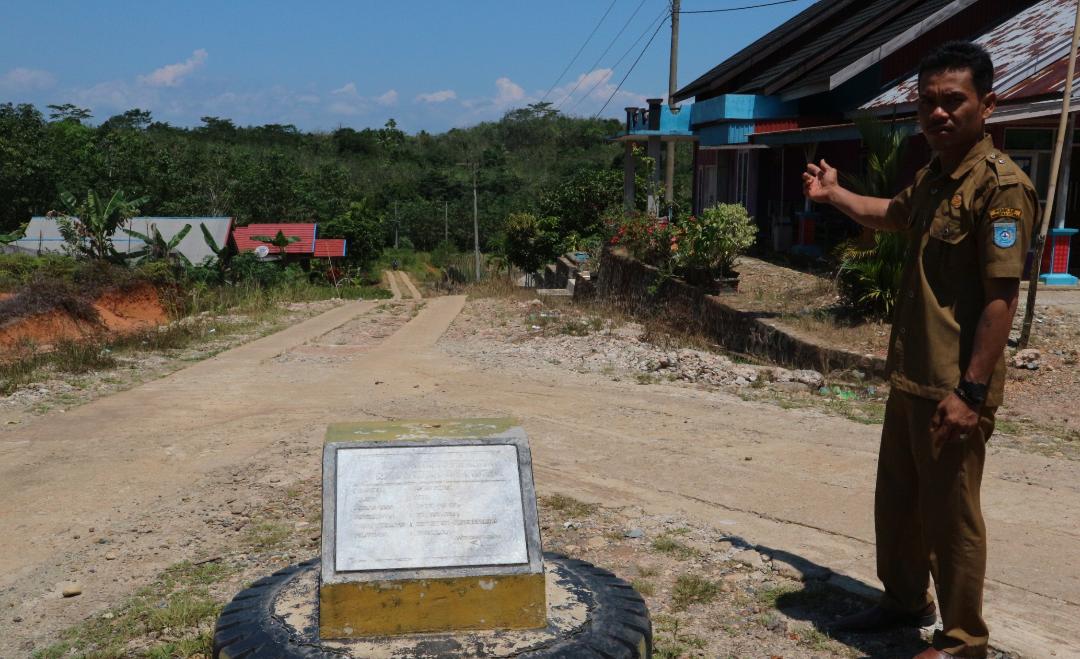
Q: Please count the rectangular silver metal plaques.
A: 1